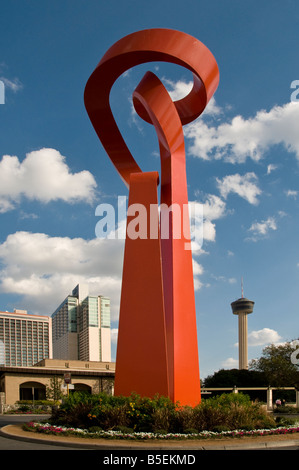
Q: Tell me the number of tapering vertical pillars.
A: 2